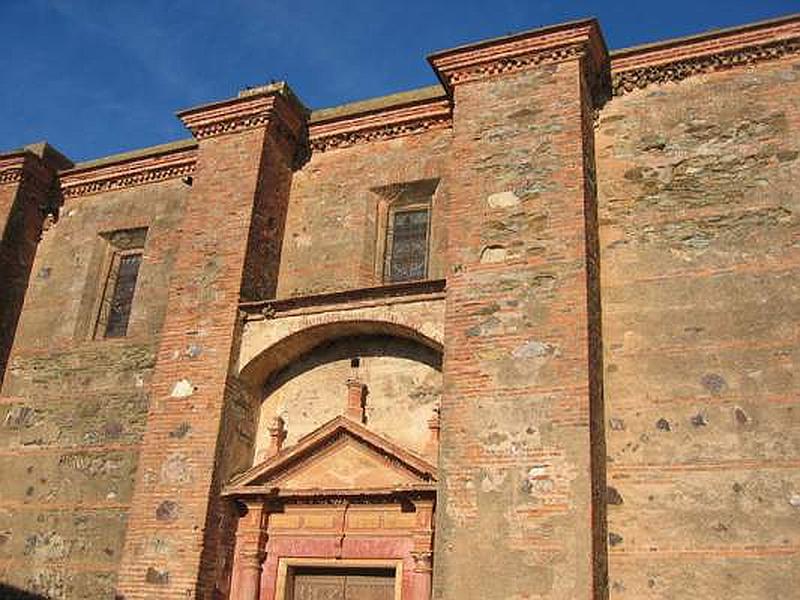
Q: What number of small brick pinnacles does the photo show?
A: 3